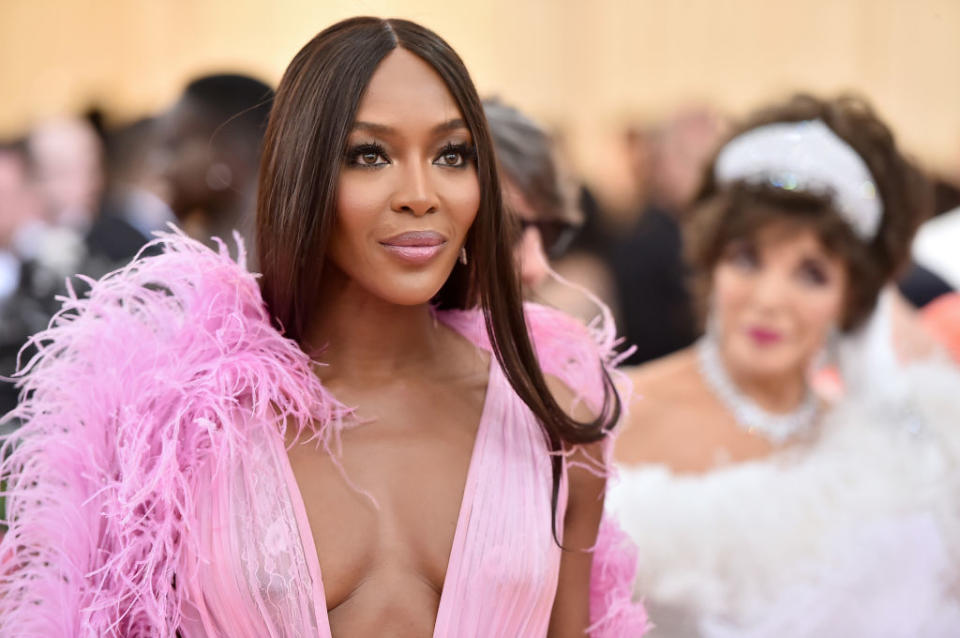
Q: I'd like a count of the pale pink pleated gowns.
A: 1